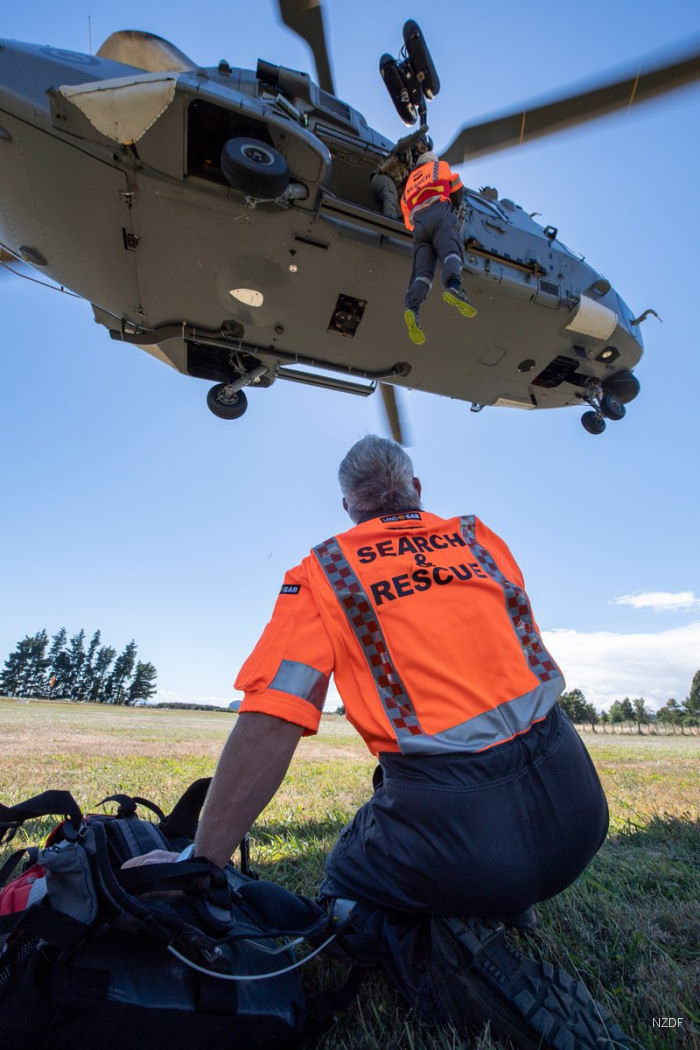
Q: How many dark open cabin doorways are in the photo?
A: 1